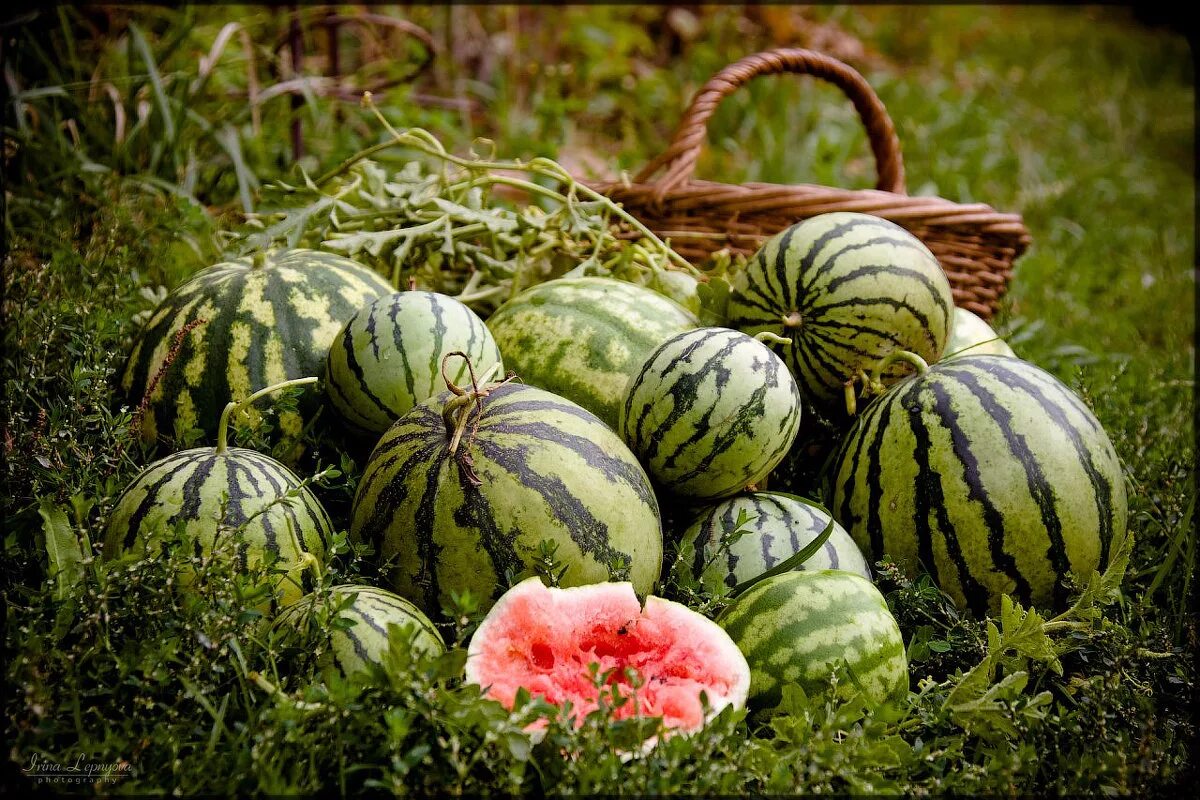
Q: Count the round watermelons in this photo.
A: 12